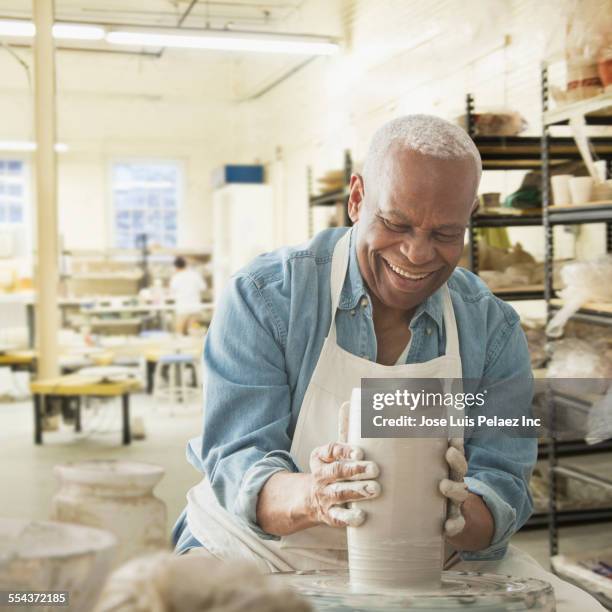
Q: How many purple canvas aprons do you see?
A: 0